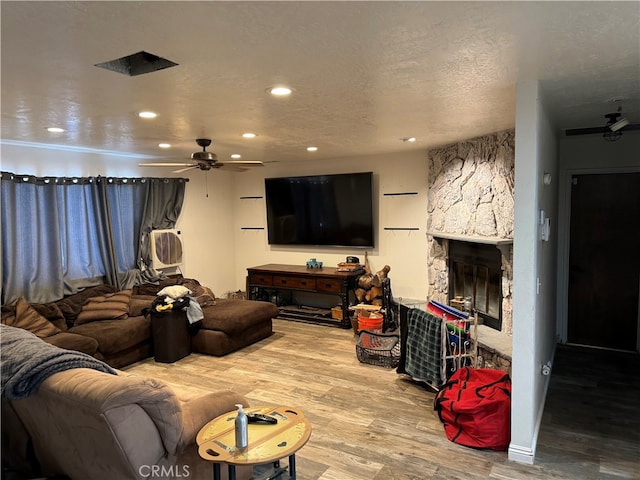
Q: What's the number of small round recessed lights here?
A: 8